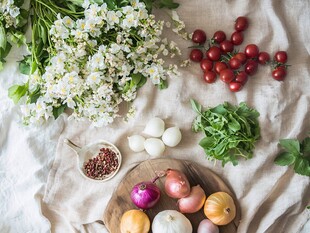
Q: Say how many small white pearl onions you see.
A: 4